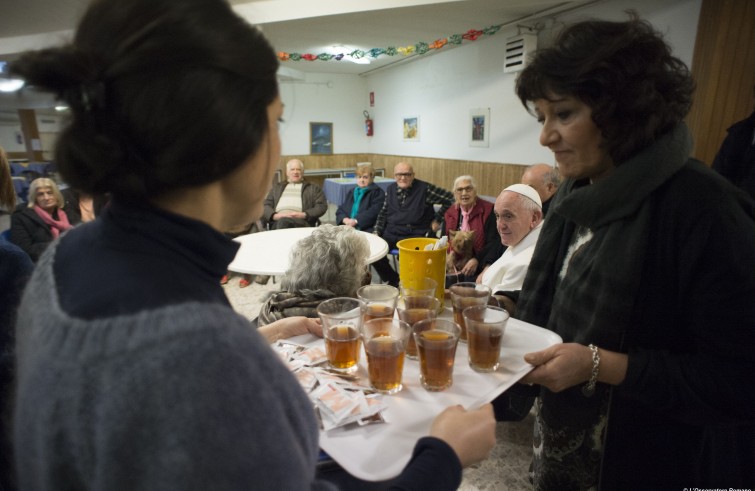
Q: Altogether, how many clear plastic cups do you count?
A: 8